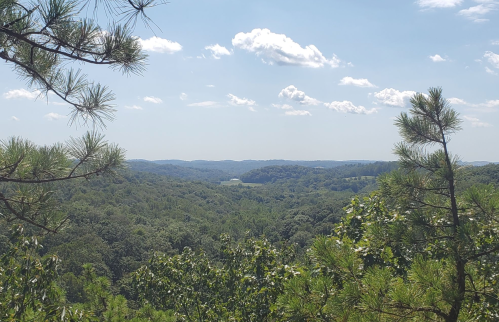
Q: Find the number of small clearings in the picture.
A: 2